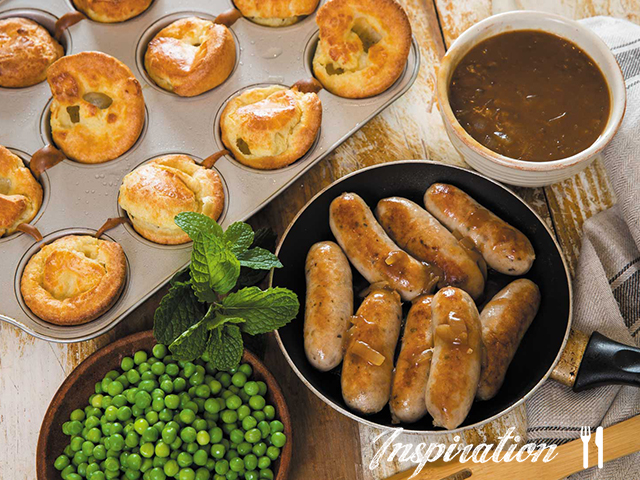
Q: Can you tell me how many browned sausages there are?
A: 8